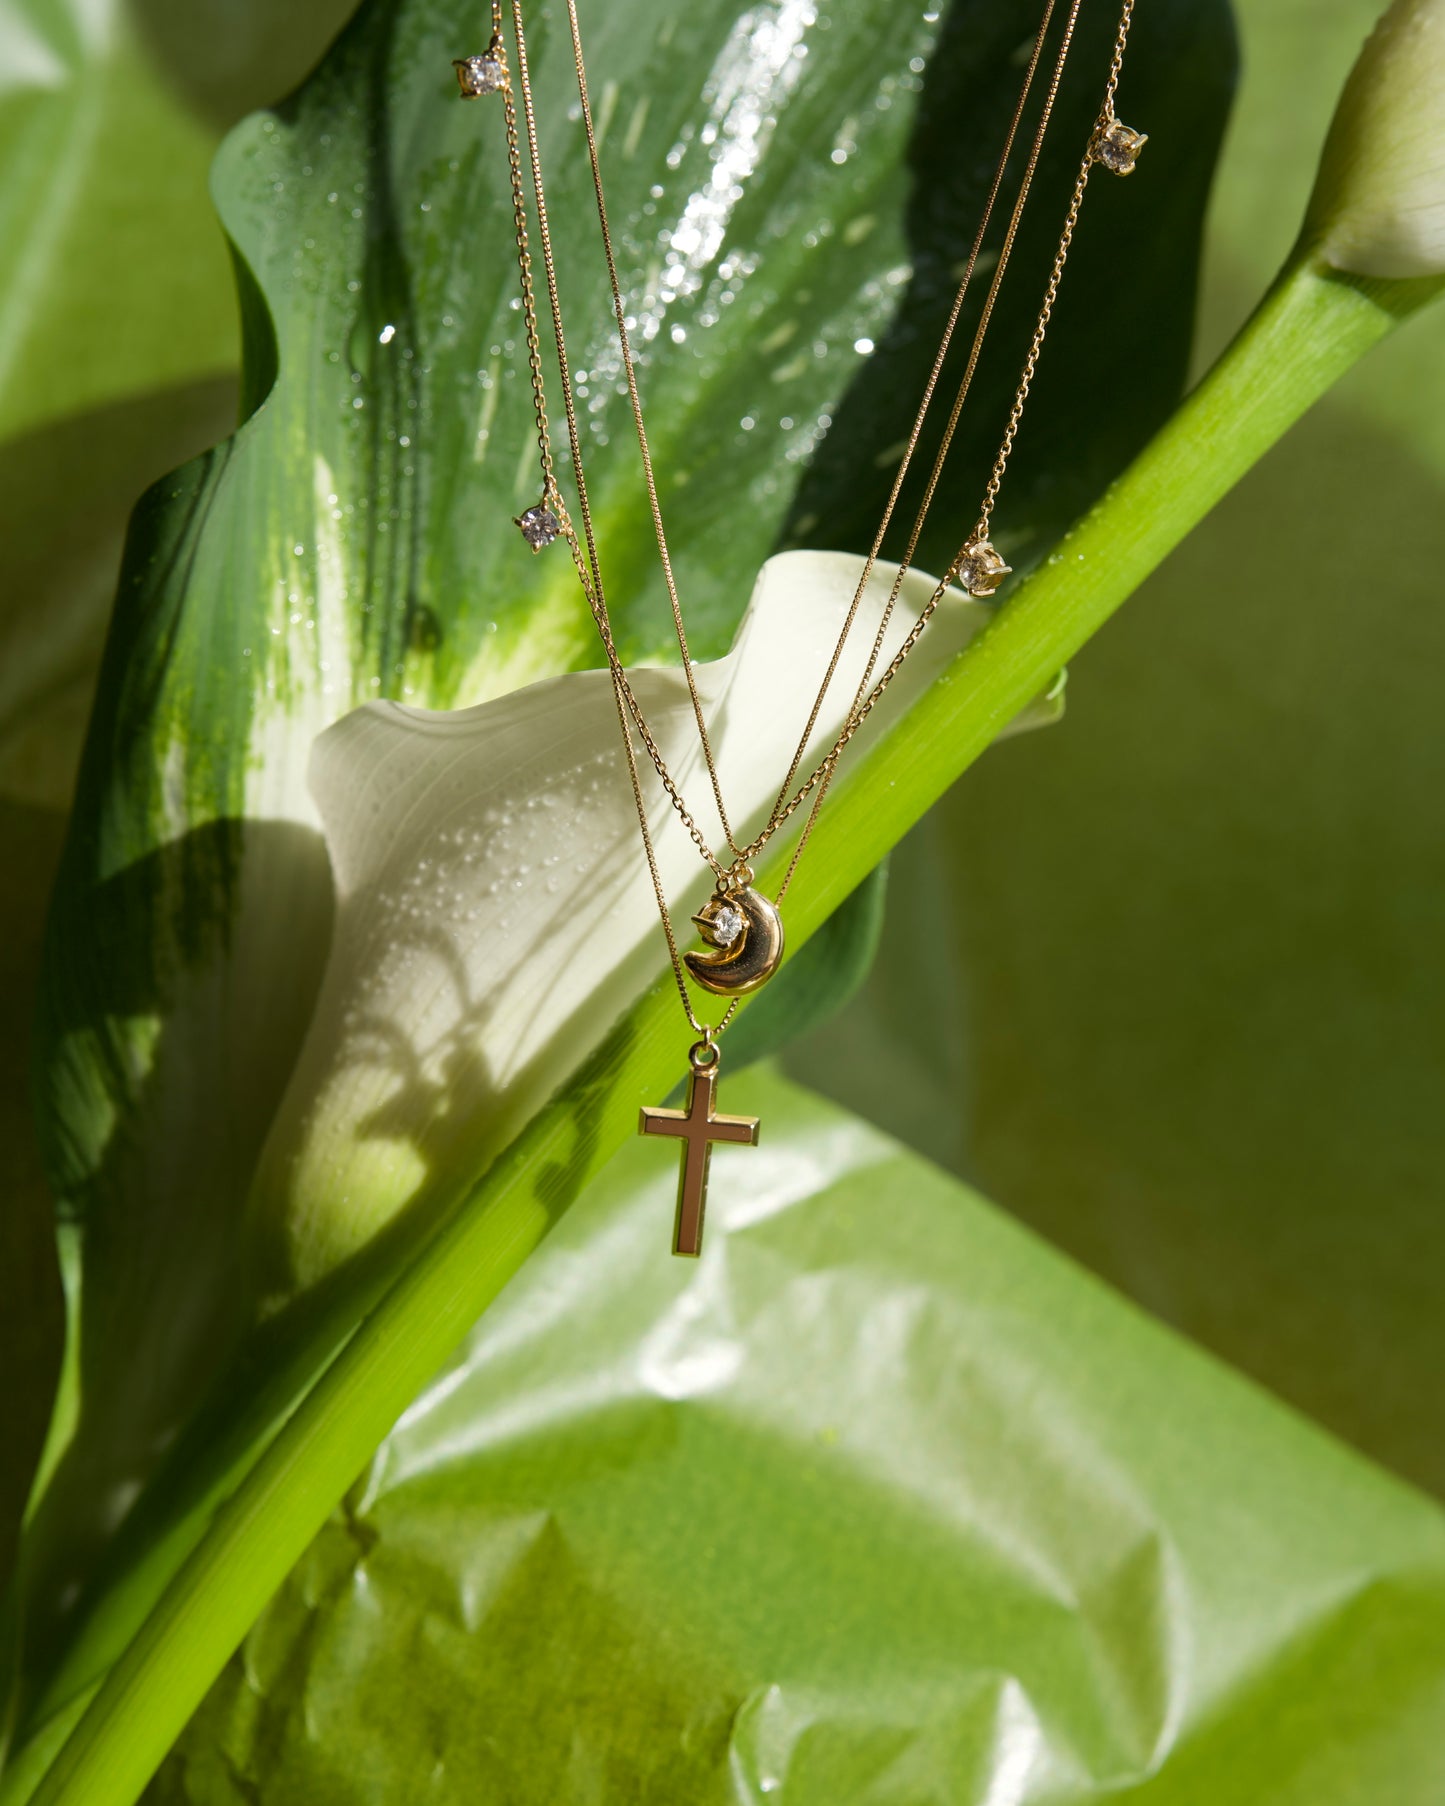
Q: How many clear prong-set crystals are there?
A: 5